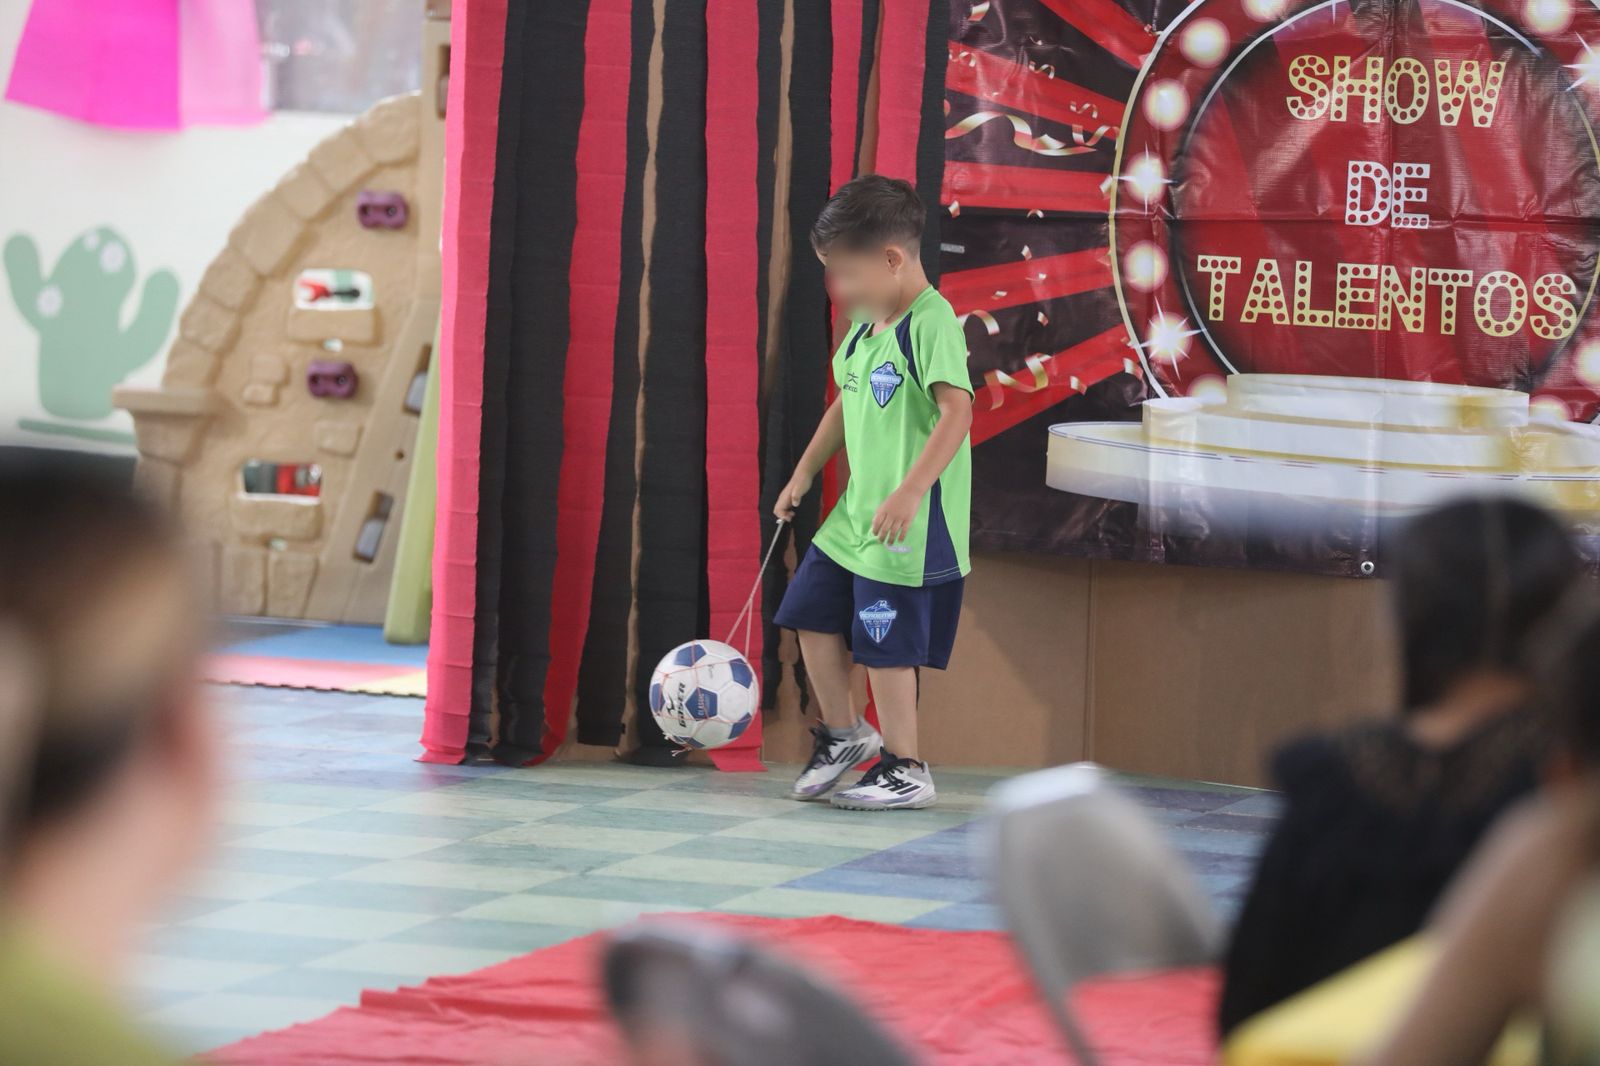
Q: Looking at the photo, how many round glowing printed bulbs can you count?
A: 11